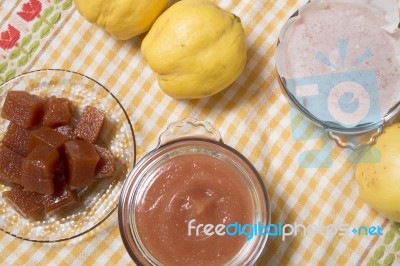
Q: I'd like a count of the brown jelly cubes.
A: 11